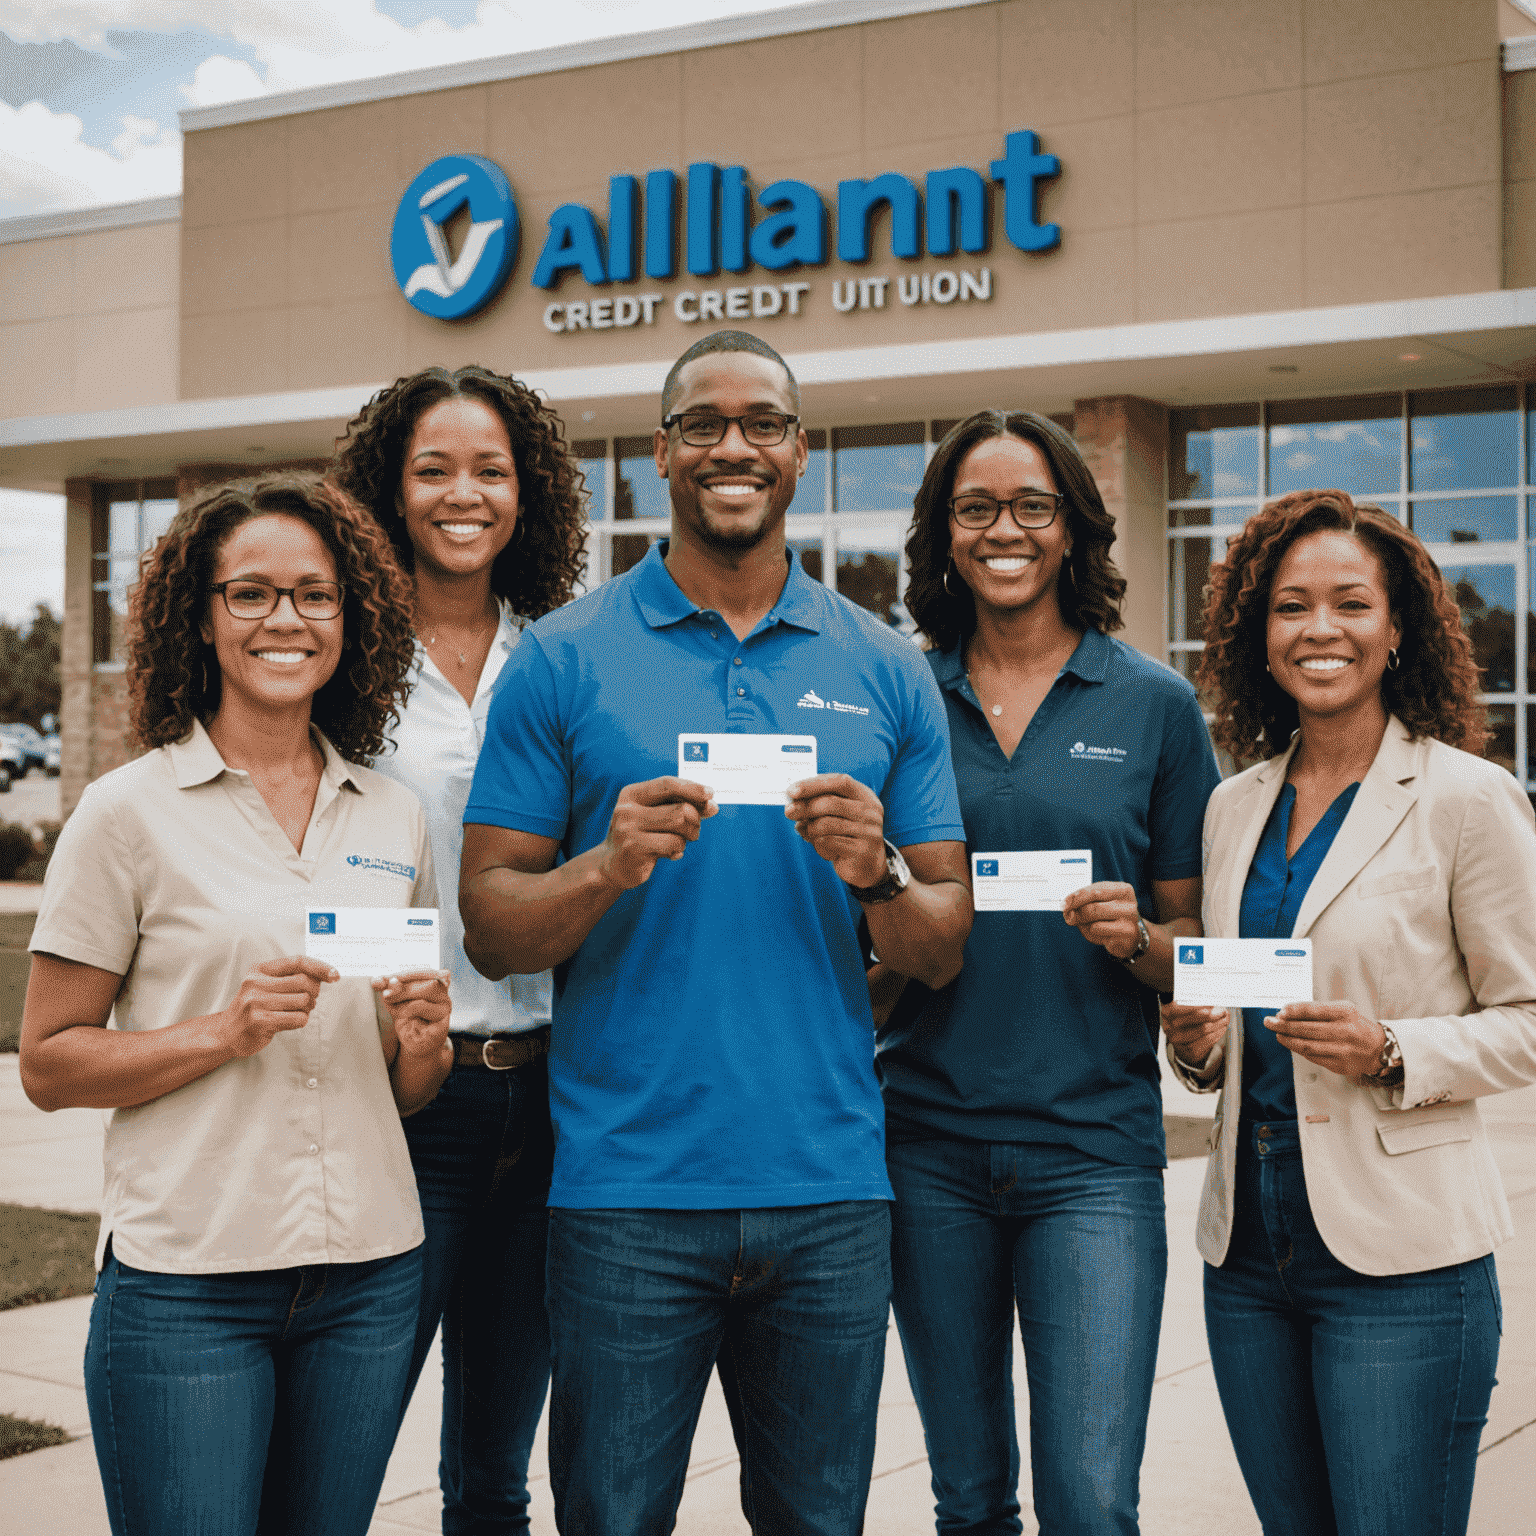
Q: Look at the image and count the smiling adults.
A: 5